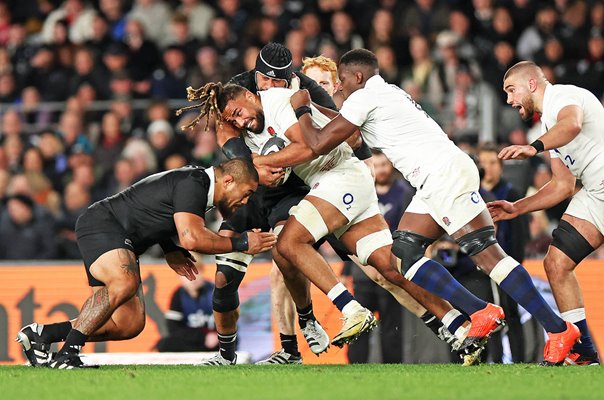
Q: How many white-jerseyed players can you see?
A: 3